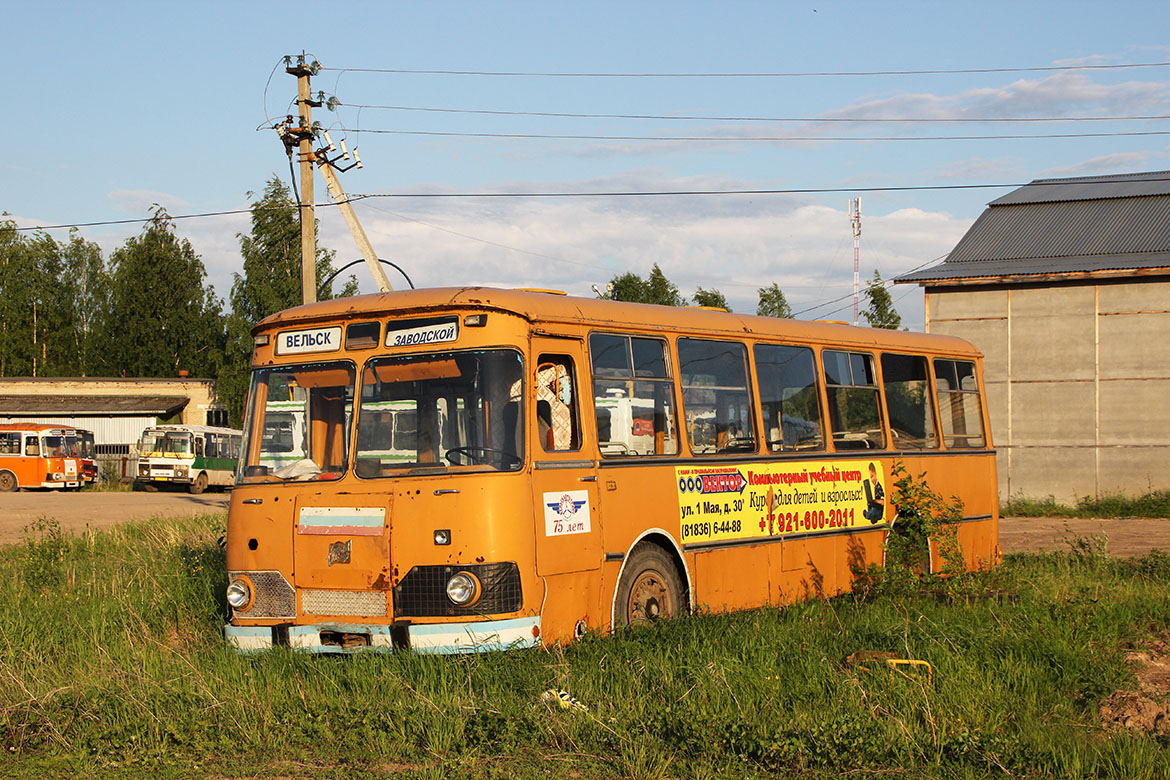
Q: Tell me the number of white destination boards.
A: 2